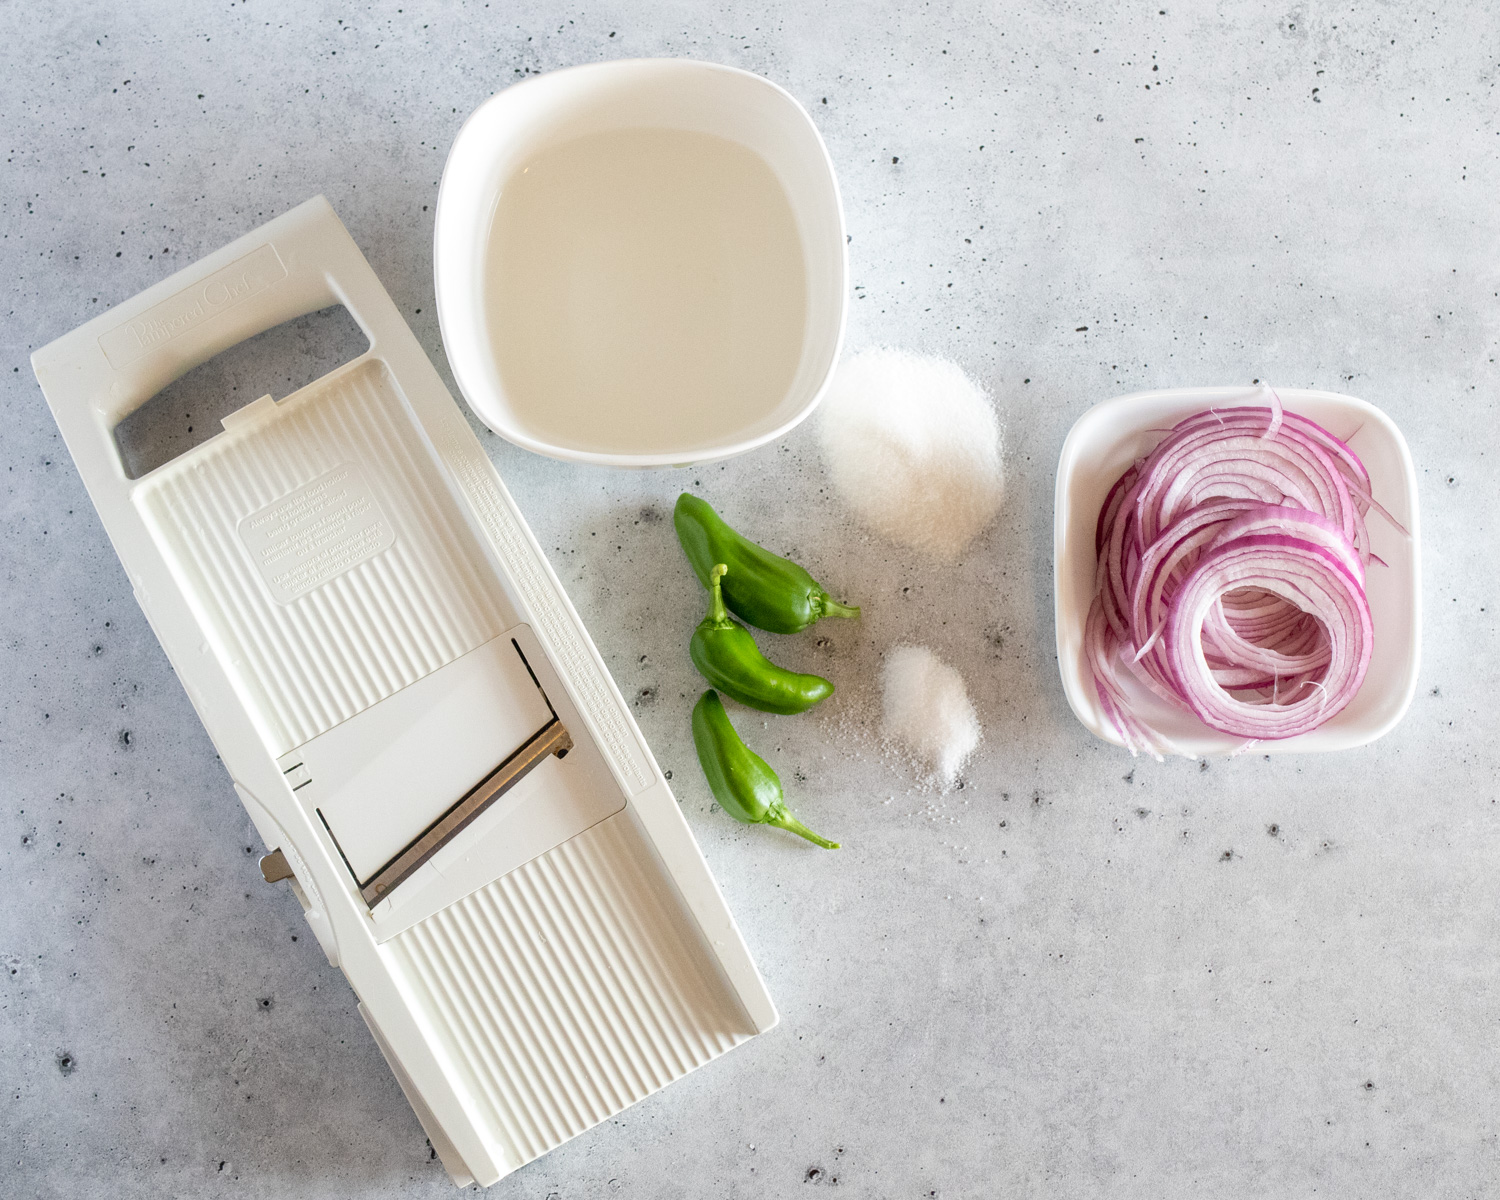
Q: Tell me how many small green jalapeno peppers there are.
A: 3